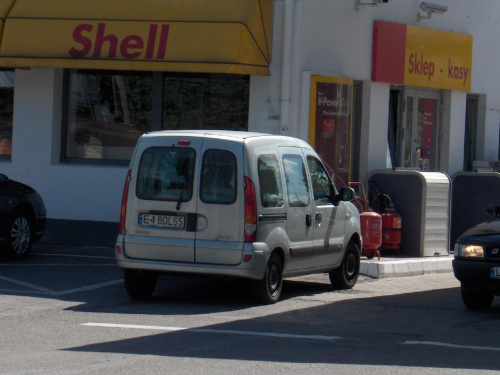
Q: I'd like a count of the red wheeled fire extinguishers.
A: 2